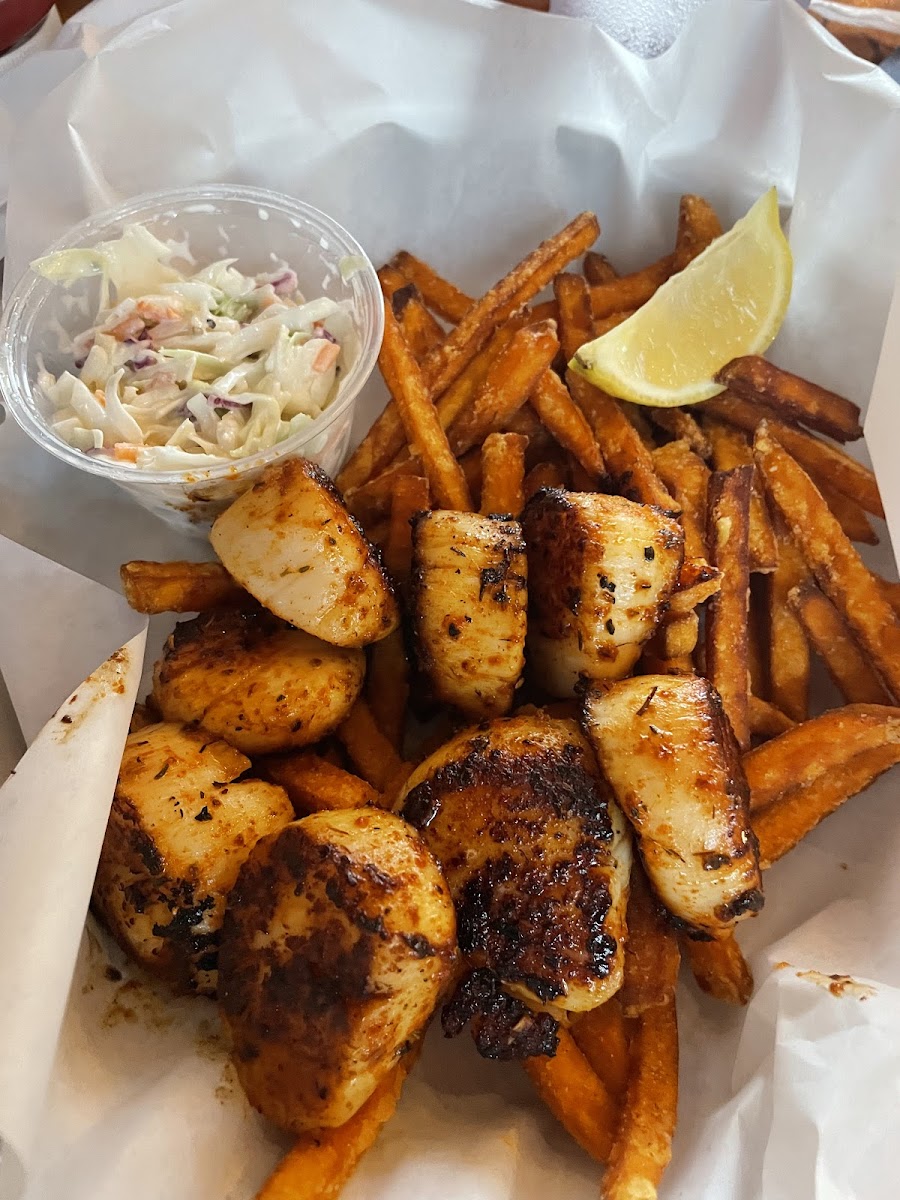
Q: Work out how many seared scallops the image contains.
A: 8